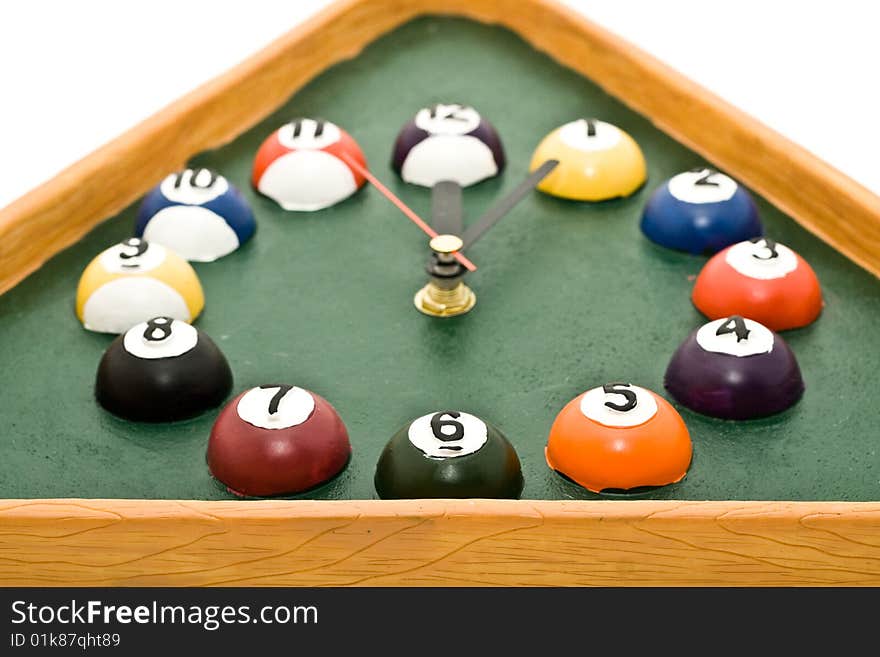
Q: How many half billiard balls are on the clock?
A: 12